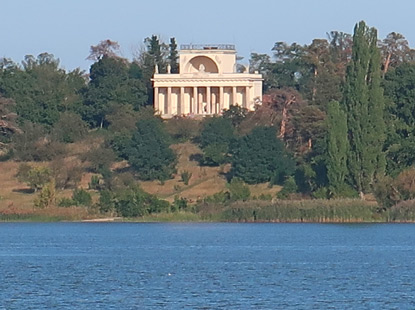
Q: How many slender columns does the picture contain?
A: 8